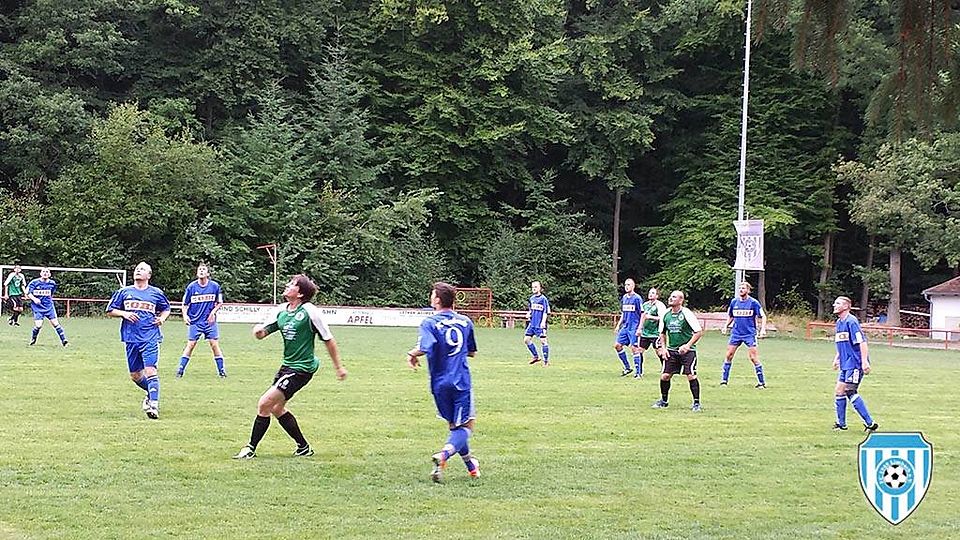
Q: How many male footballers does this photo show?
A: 12